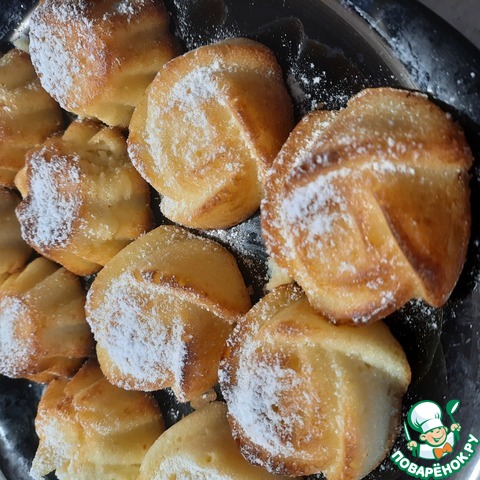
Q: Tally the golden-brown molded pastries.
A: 11